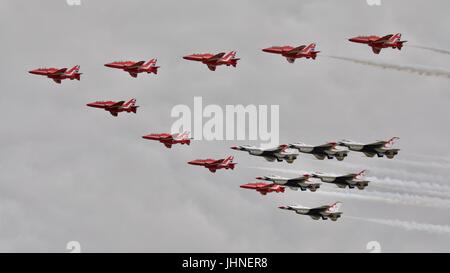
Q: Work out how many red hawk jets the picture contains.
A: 9